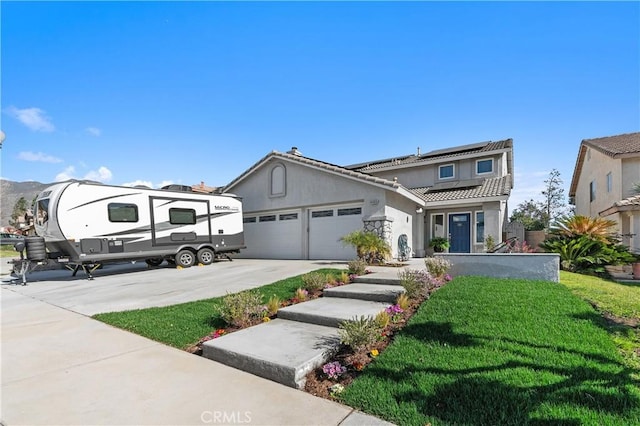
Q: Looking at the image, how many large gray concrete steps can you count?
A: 4